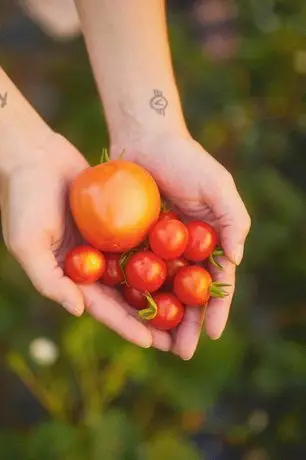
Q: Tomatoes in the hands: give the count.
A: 11